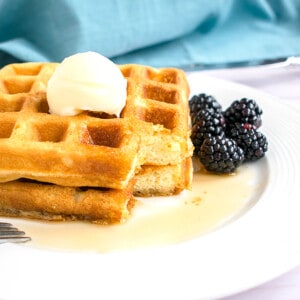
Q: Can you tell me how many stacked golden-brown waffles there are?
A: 2